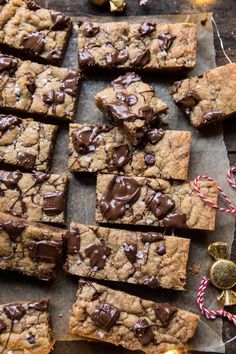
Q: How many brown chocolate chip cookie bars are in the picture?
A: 13